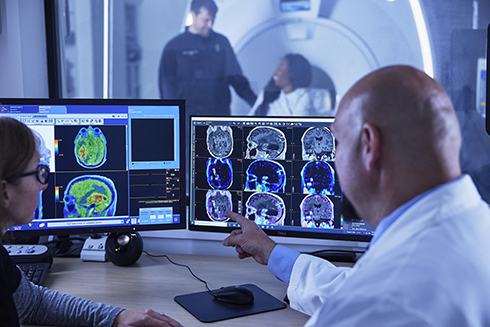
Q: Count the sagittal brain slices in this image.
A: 4